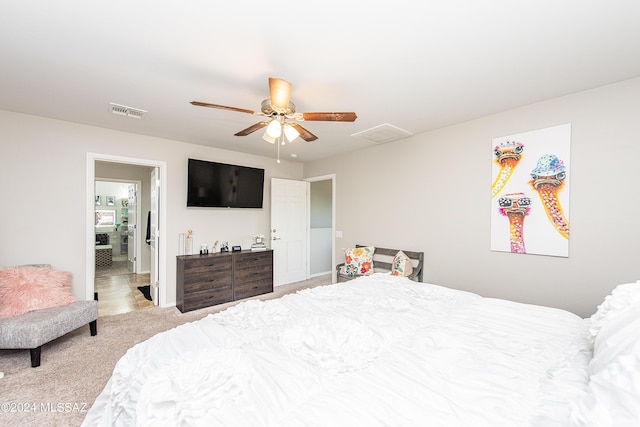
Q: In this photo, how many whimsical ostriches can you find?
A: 3